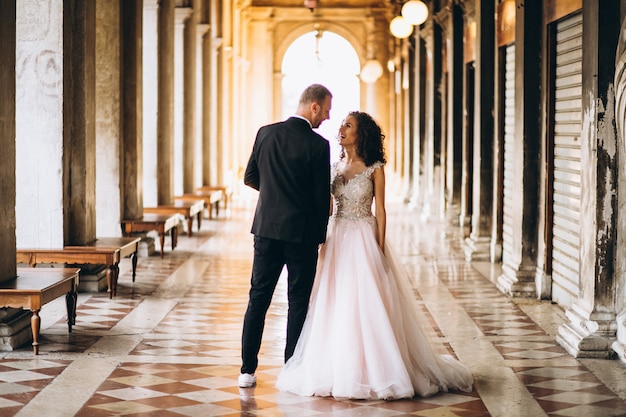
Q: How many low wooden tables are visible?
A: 6